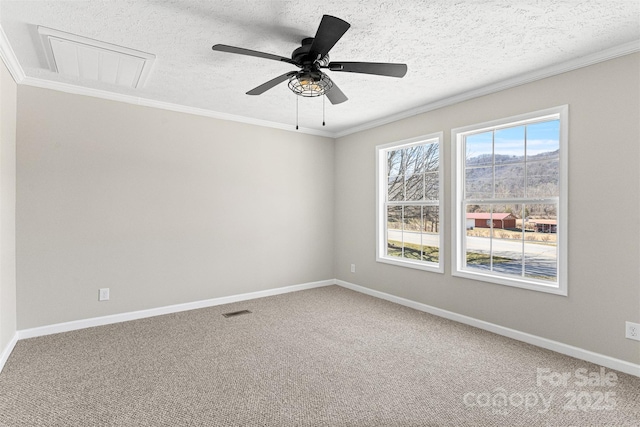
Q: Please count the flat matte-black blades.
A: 5